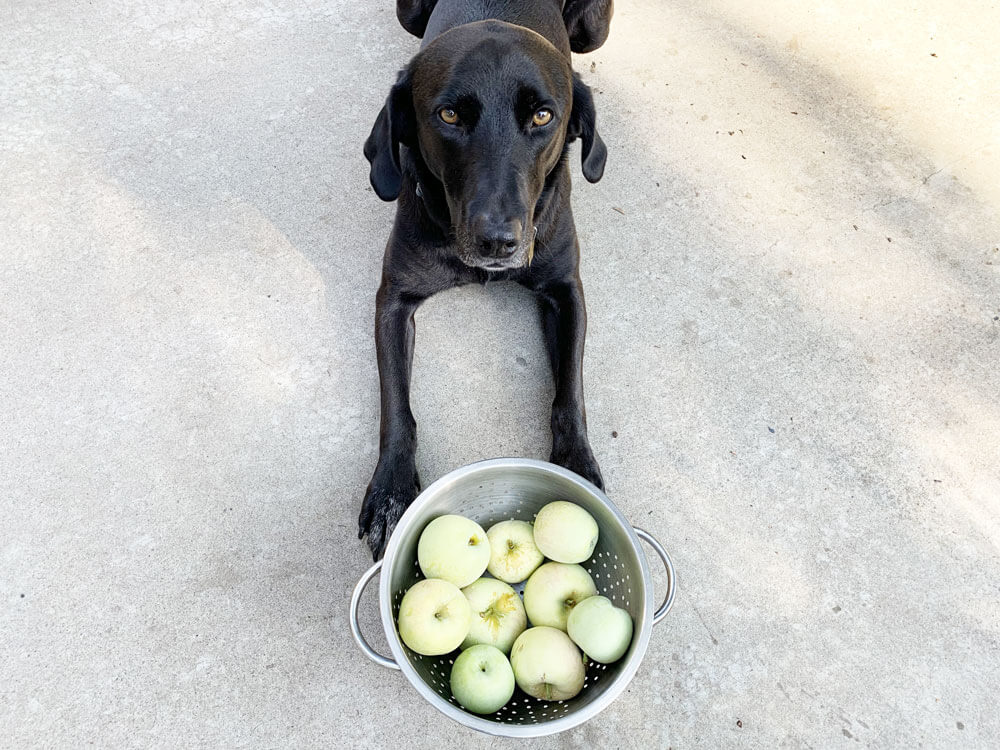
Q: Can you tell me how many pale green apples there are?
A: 9